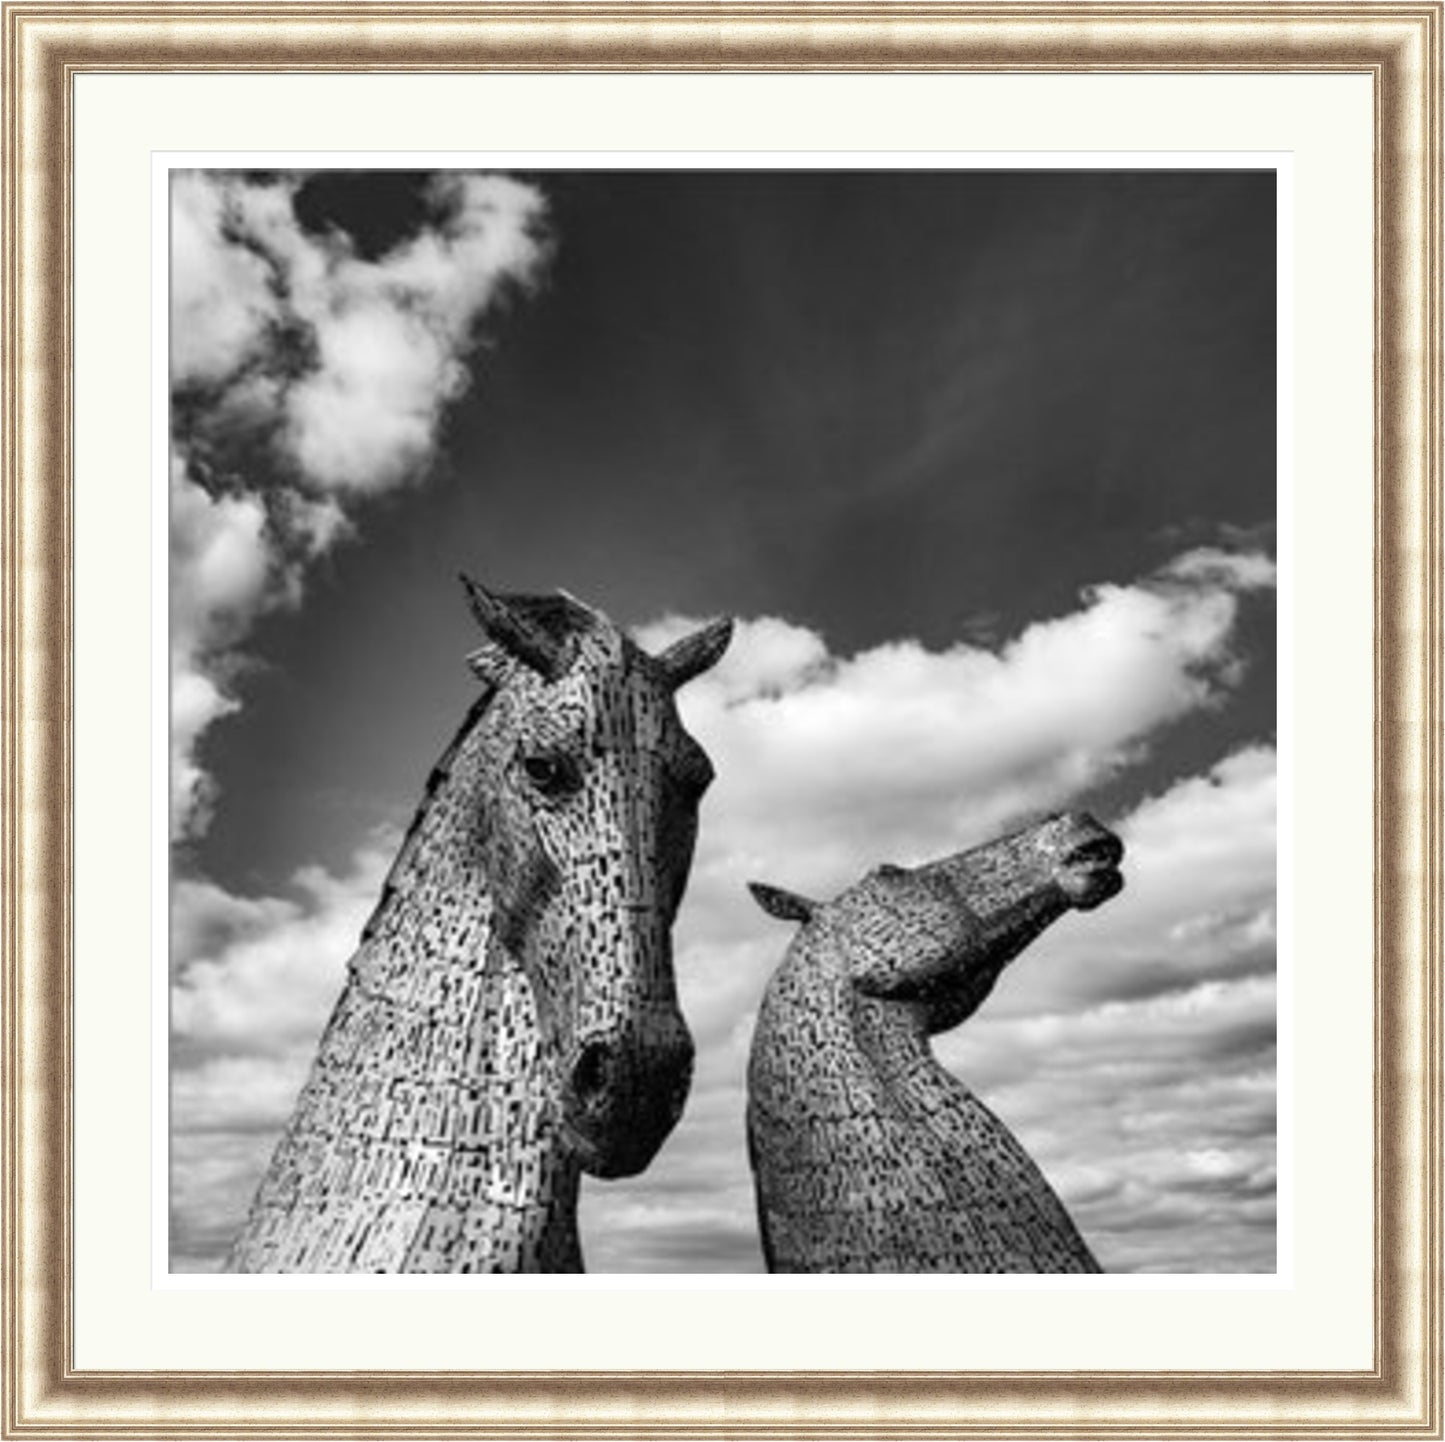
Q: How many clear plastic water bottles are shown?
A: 0